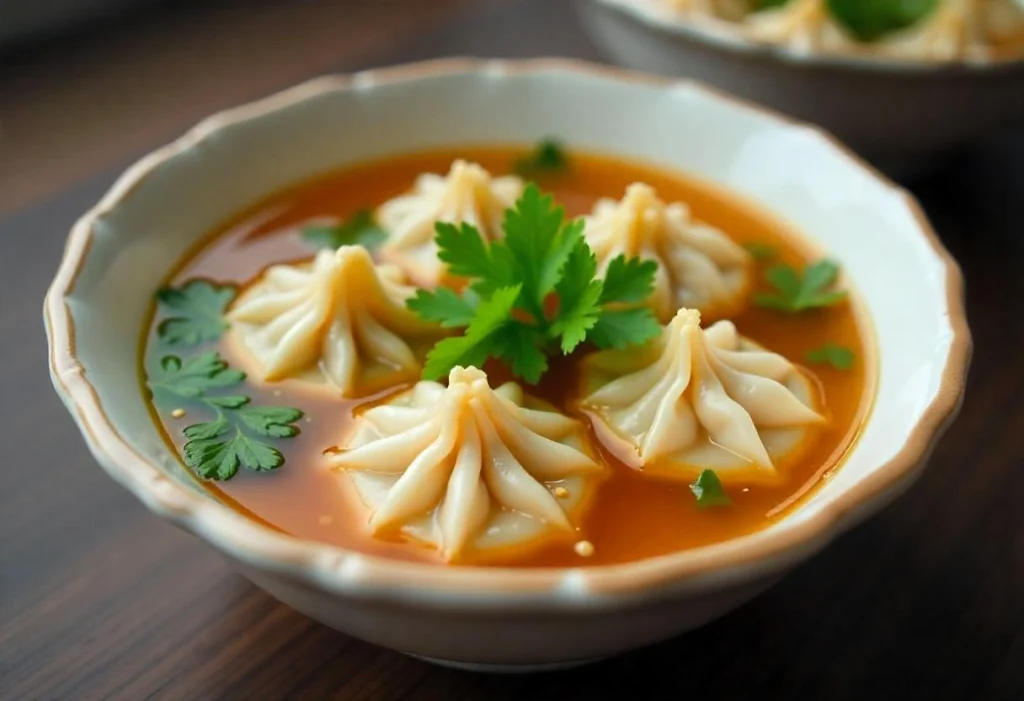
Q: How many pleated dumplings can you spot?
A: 5